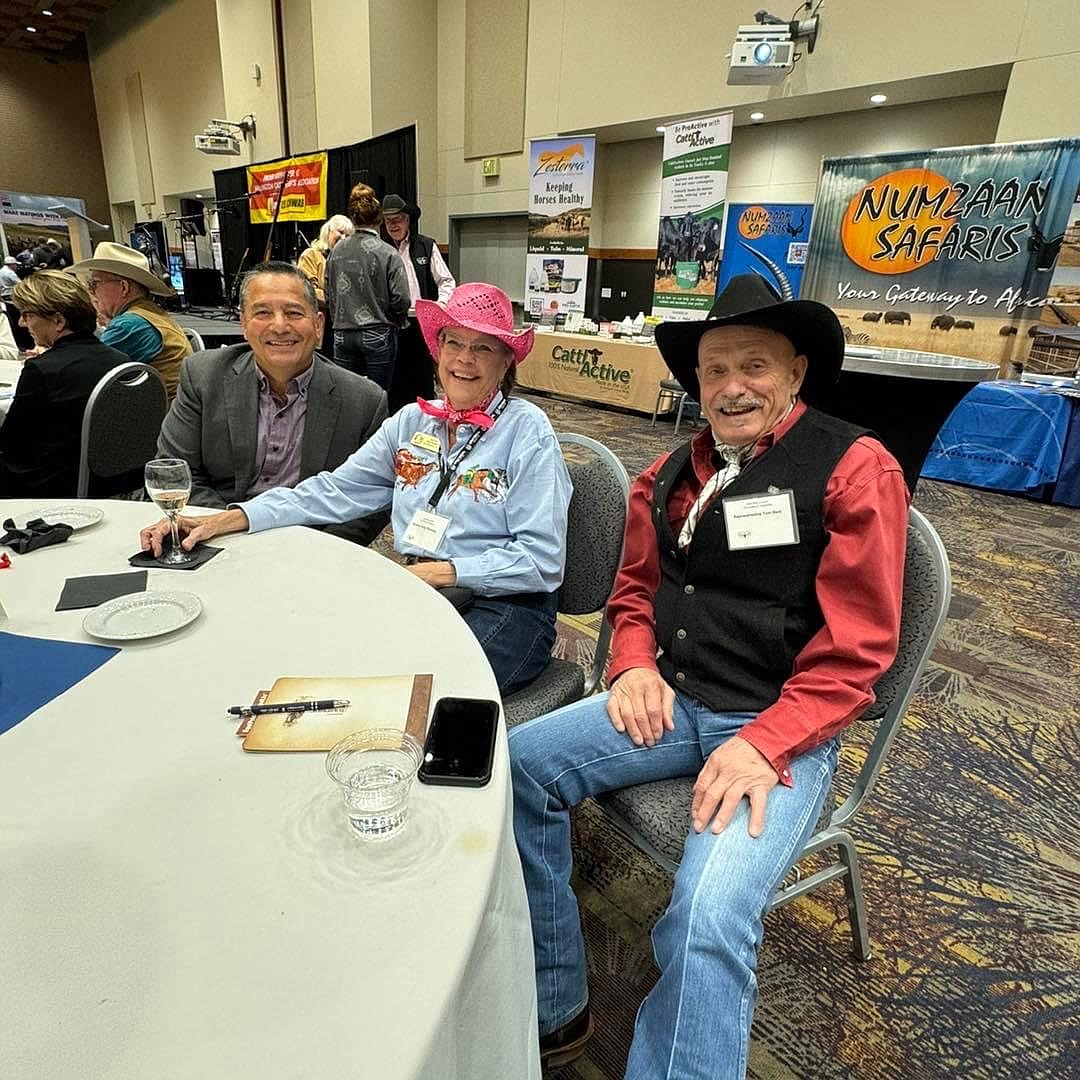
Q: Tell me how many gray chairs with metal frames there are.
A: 5